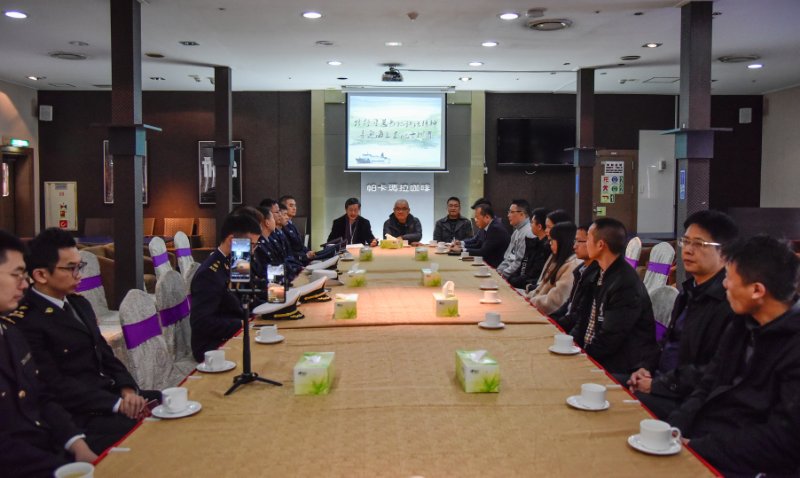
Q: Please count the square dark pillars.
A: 4